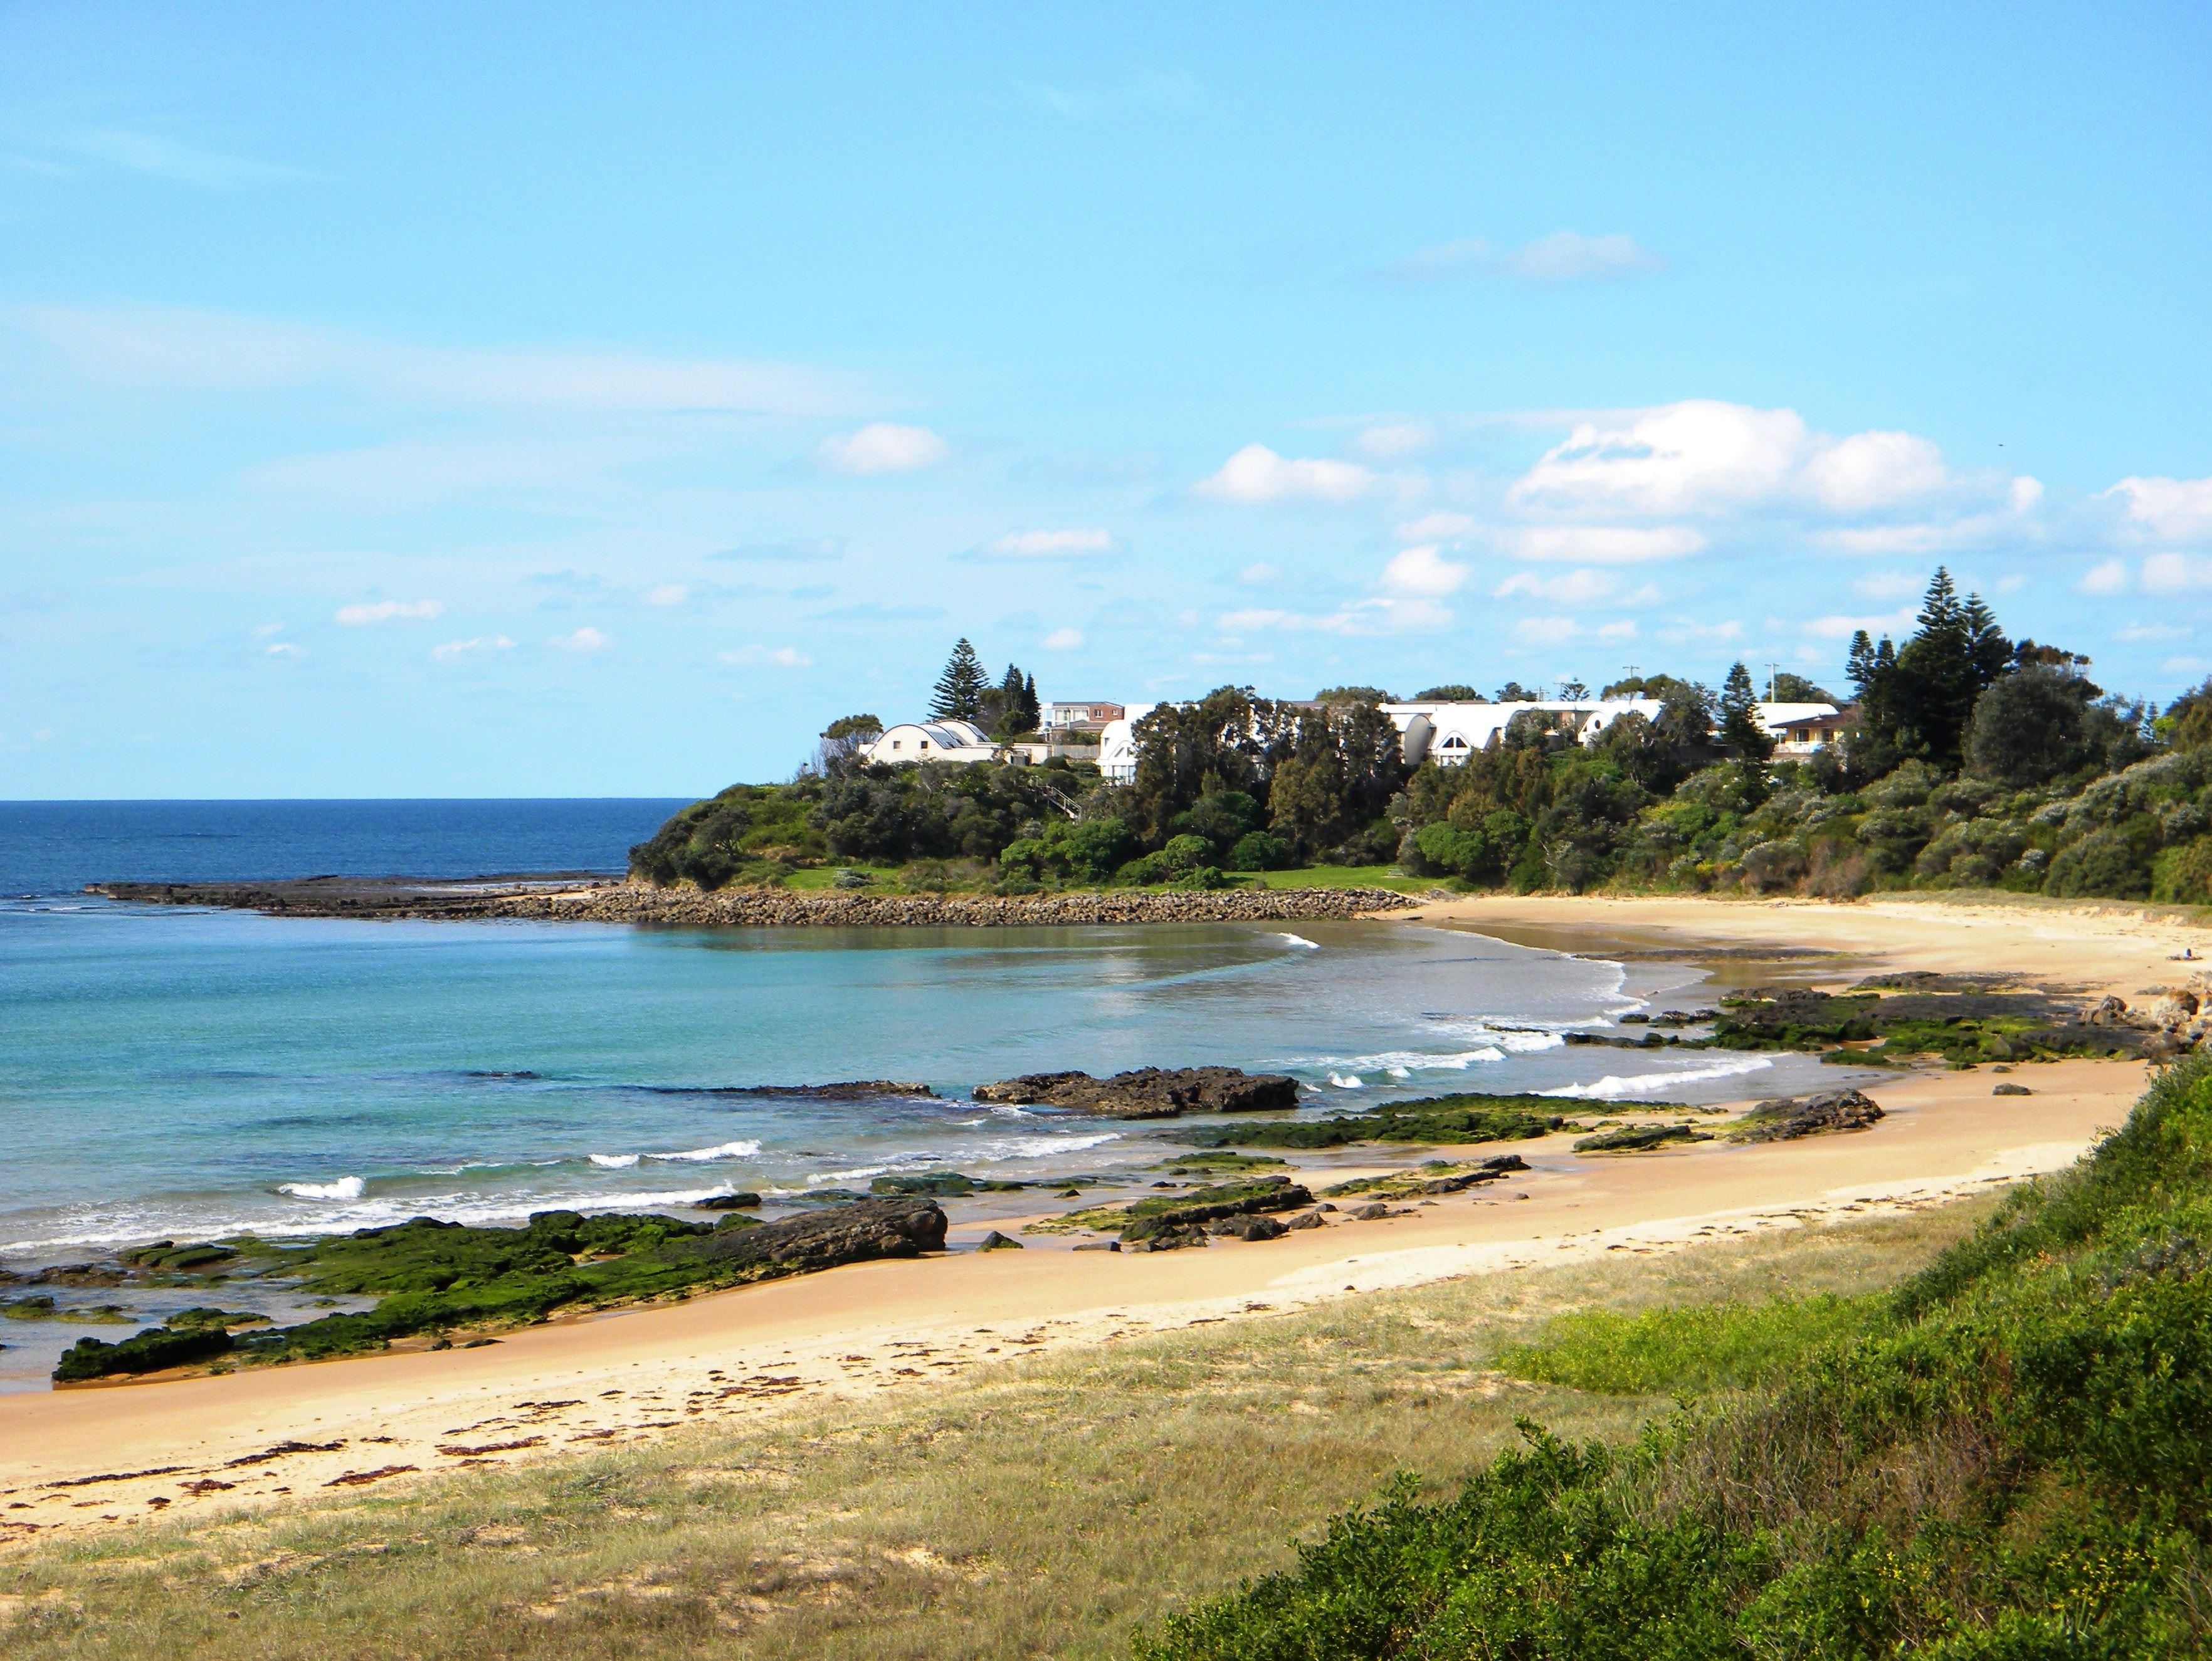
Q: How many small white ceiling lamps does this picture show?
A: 0